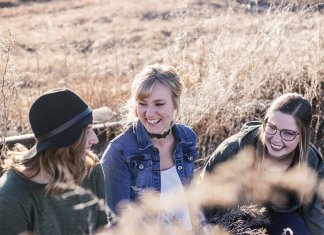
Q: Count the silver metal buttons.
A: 3